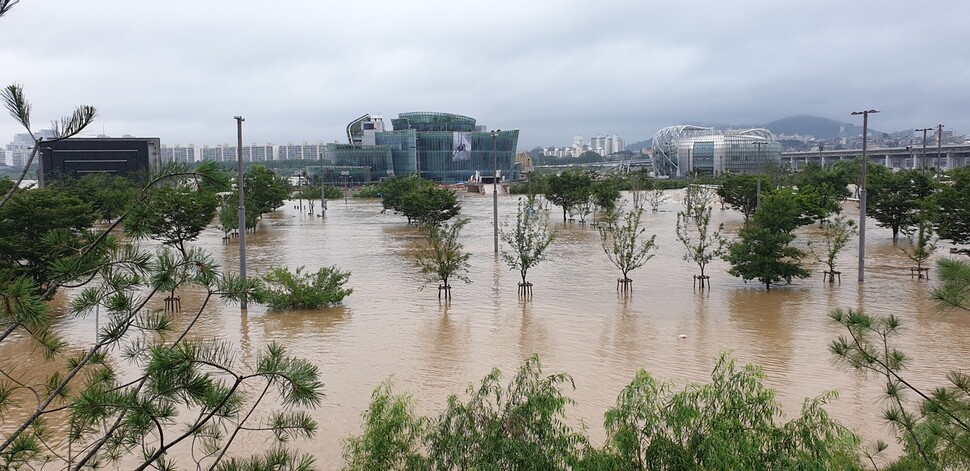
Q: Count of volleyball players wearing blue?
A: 0